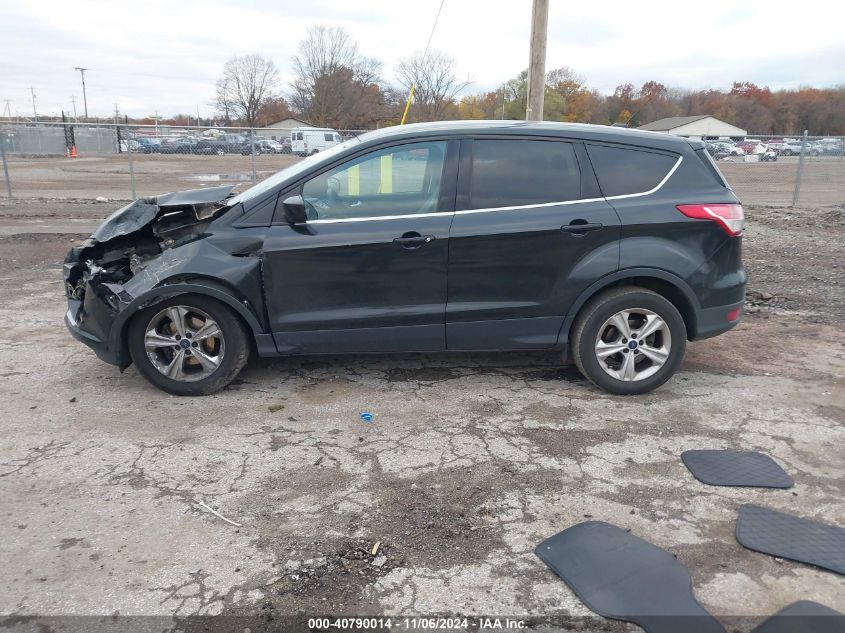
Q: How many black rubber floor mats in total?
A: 4